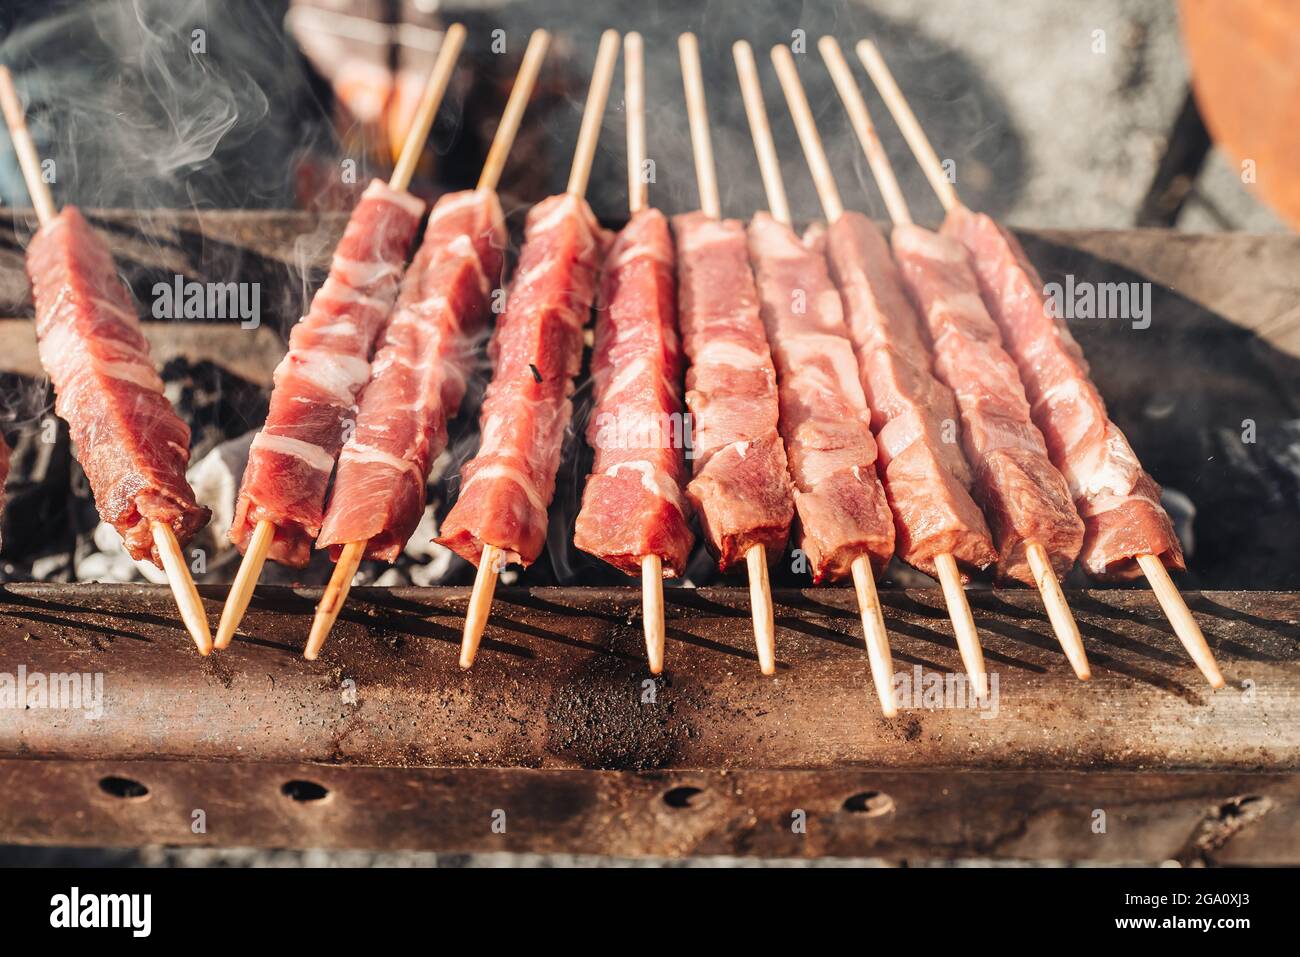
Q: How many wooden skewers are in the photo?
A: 10